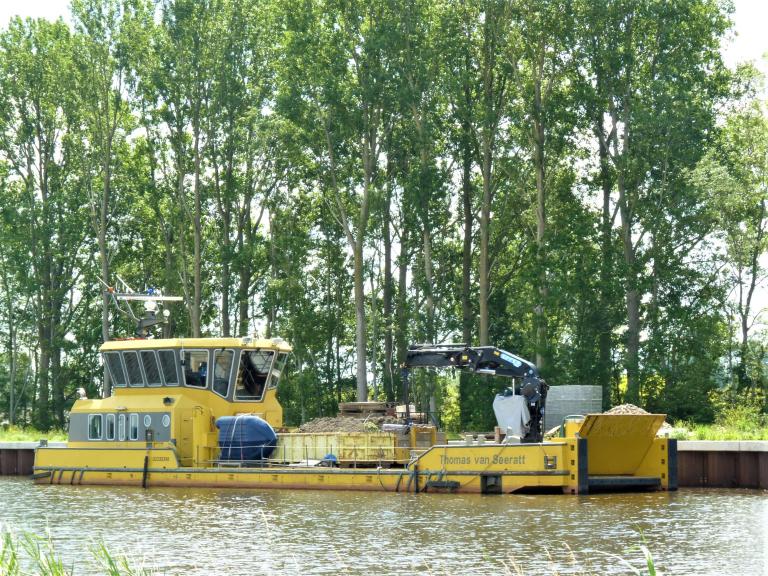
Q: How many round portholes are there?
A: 2